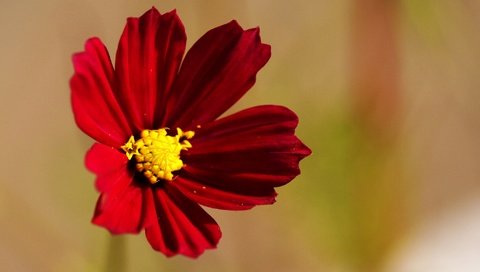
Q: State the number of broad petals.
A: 8